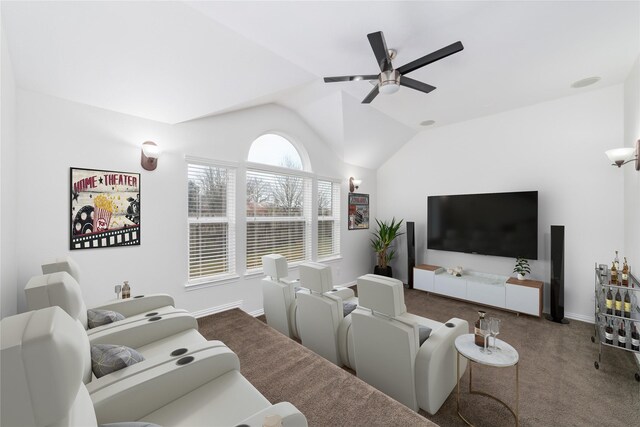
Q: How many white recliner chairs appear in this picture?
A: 6